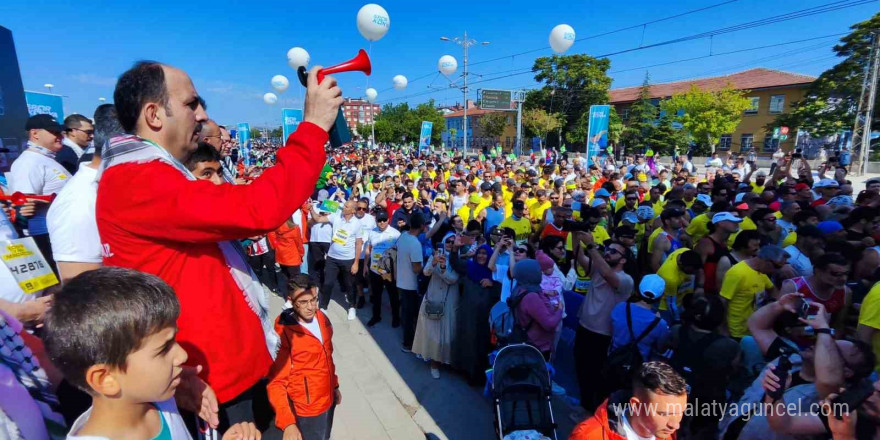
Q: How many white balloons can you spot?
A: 8